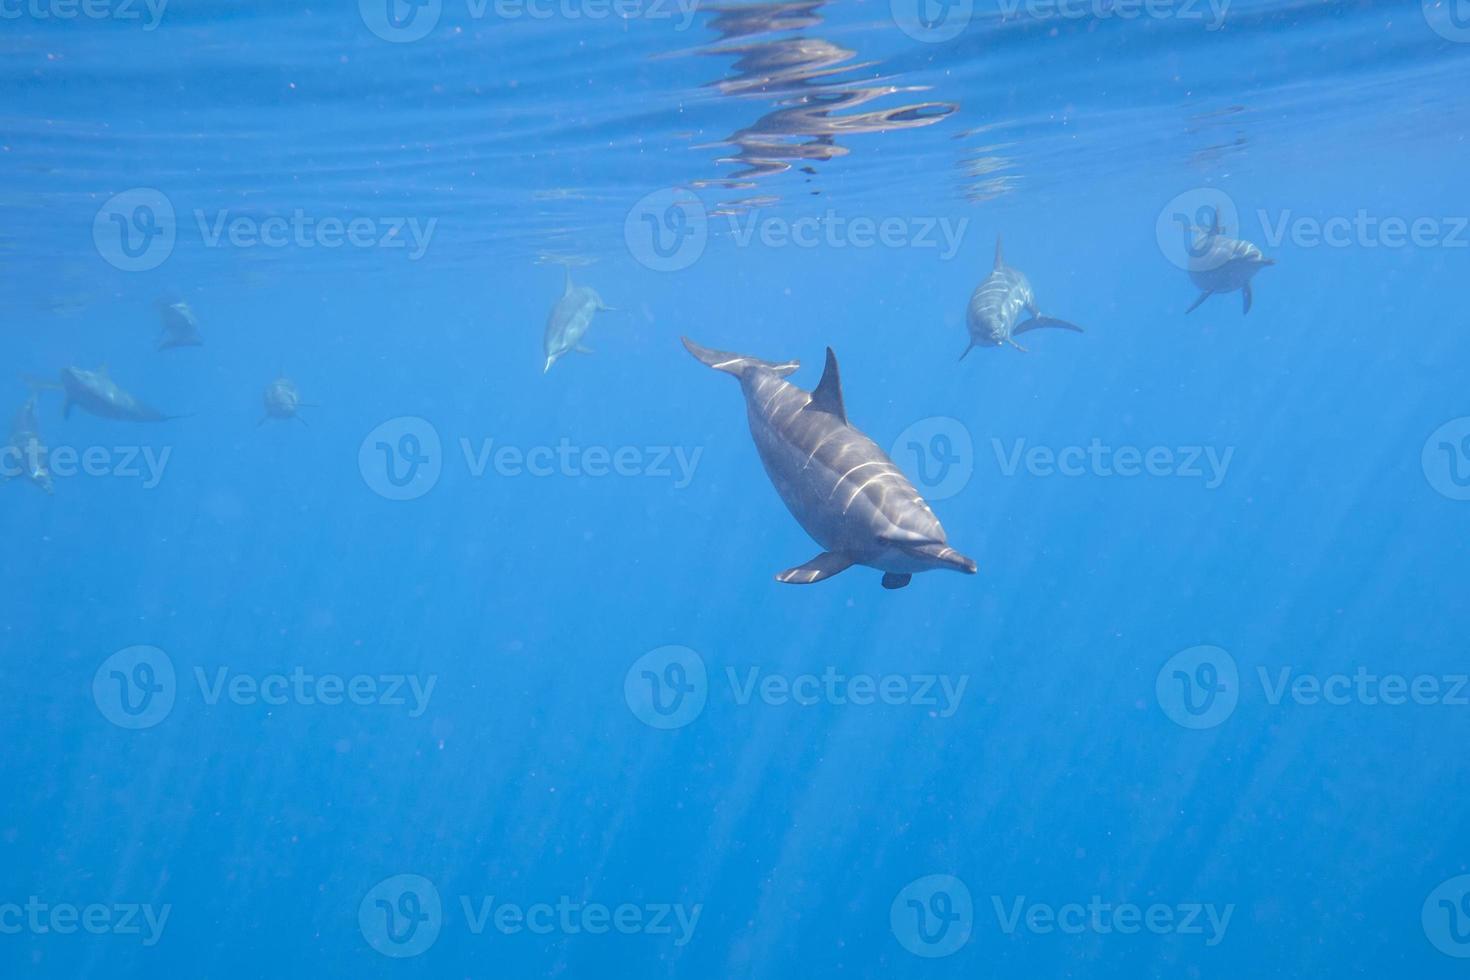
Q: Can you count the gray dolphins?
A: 8